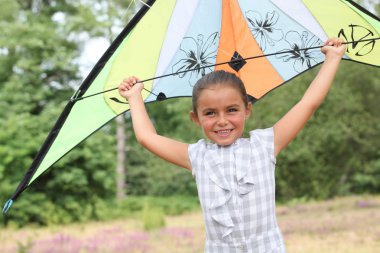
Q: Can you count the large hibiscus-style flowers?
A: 3